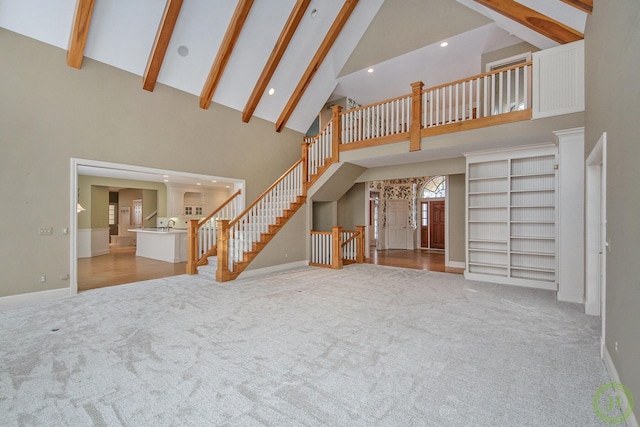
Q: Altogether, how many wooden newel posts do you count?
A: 7